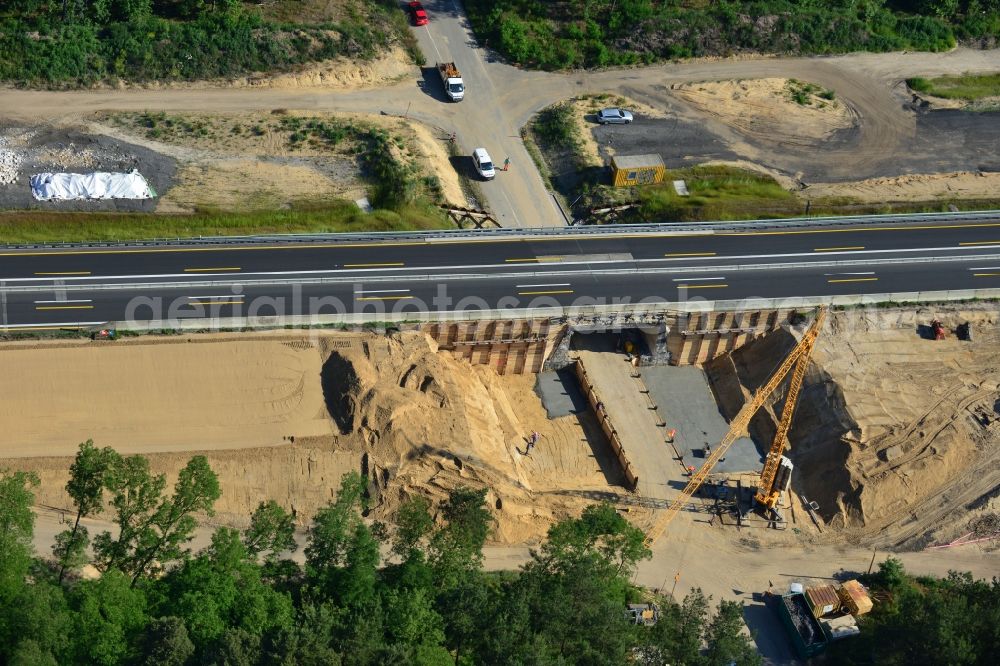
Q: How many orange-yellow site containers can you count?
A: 3